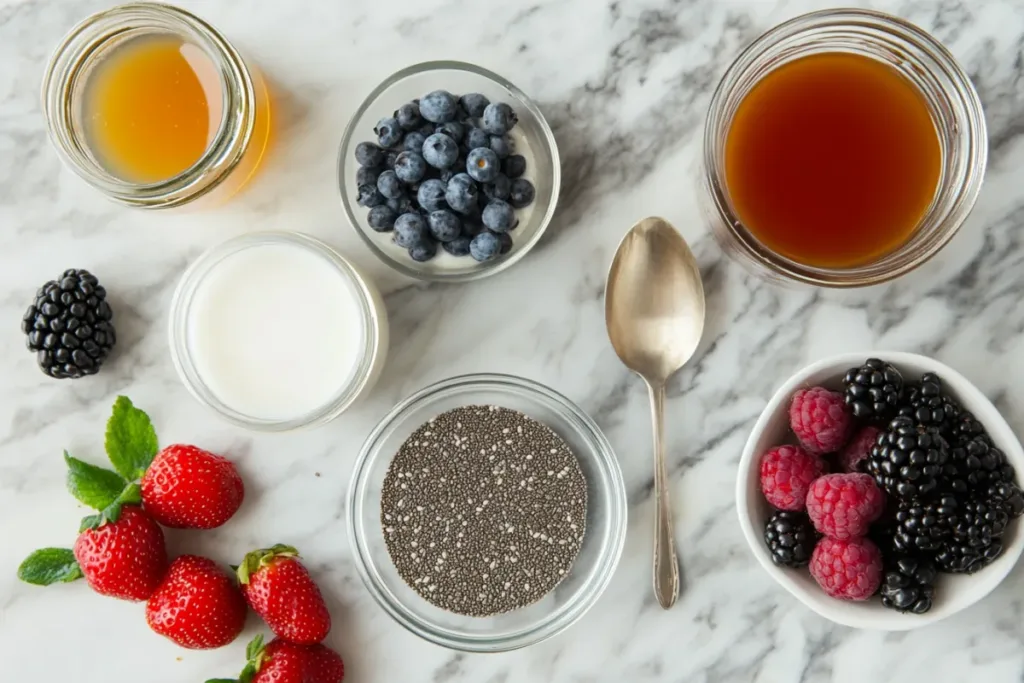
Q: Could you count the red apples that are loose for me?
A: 0